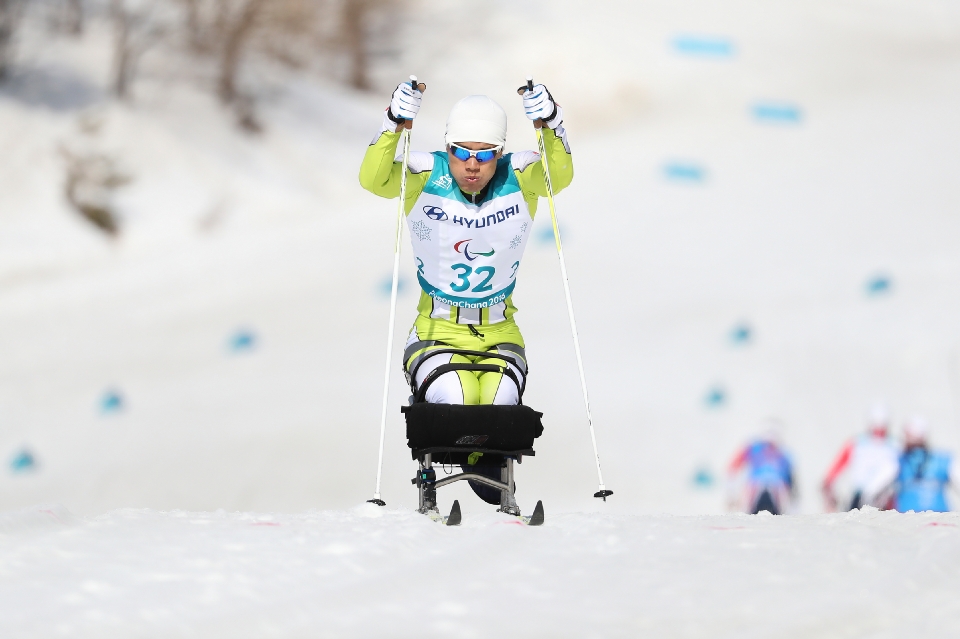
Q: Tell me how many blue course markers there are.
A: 12